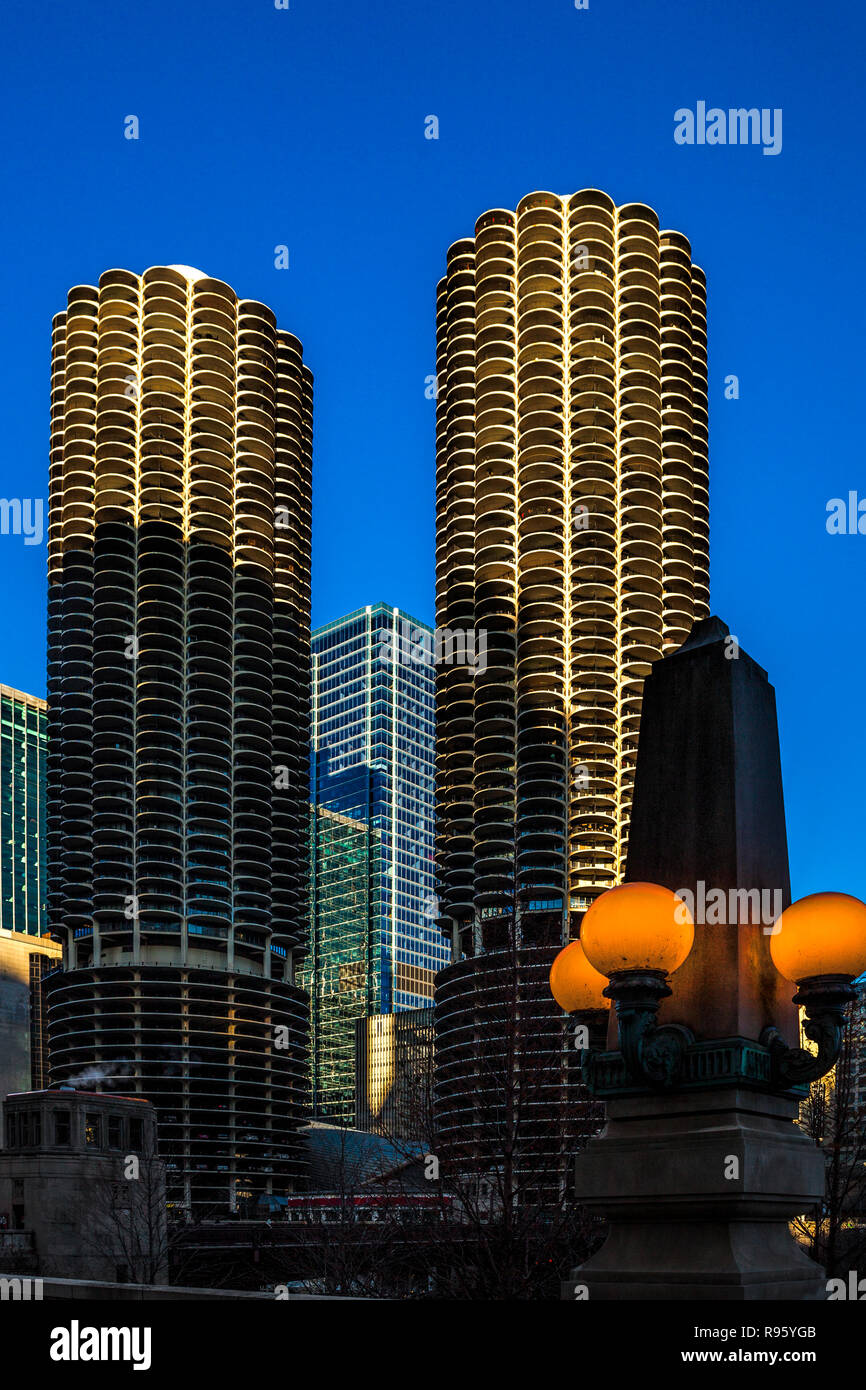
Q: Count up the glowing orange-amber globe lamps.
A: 3